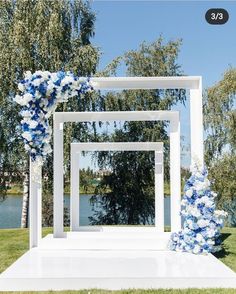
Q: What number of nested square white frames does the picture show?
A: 3